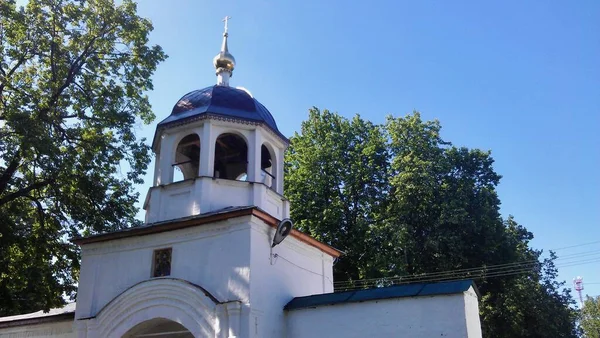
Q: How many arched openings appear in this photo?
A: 4